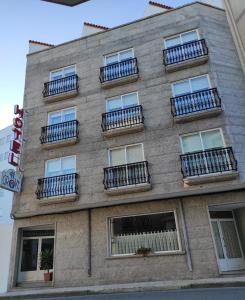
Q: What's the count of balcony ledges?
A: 9